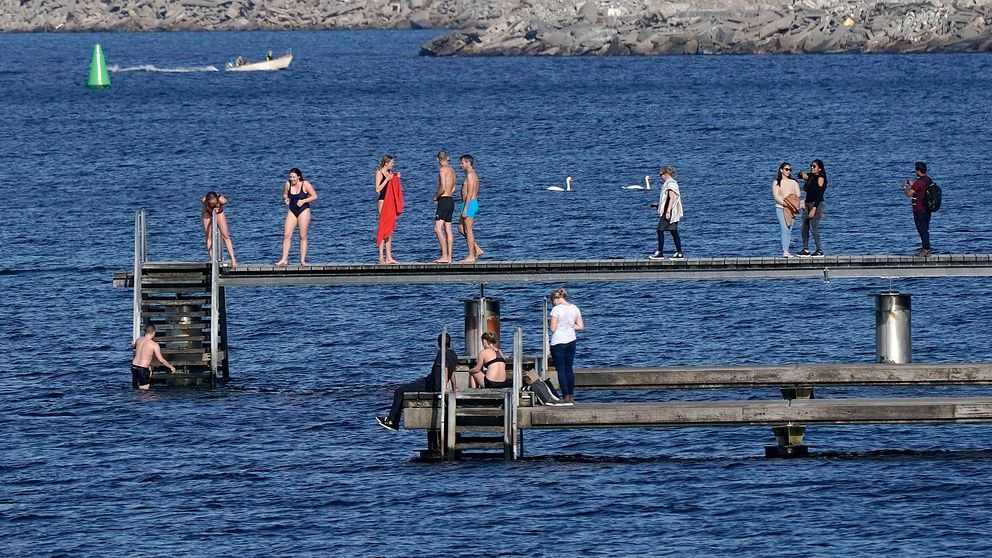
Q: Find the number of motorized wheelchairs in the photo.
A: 0